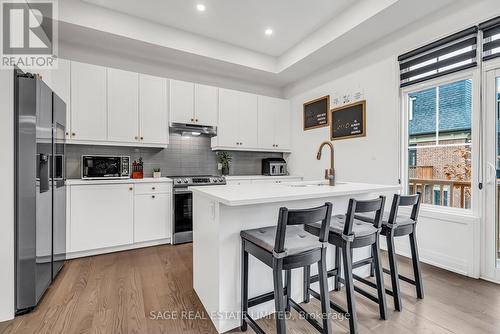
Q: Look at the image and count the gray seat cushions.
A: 3